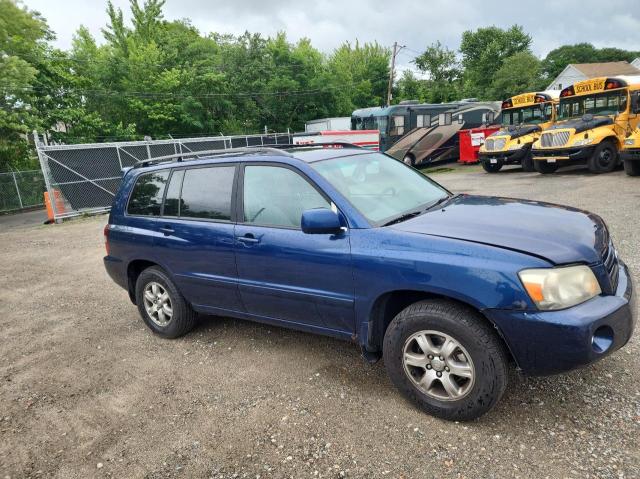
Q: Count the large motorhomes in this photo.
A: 1